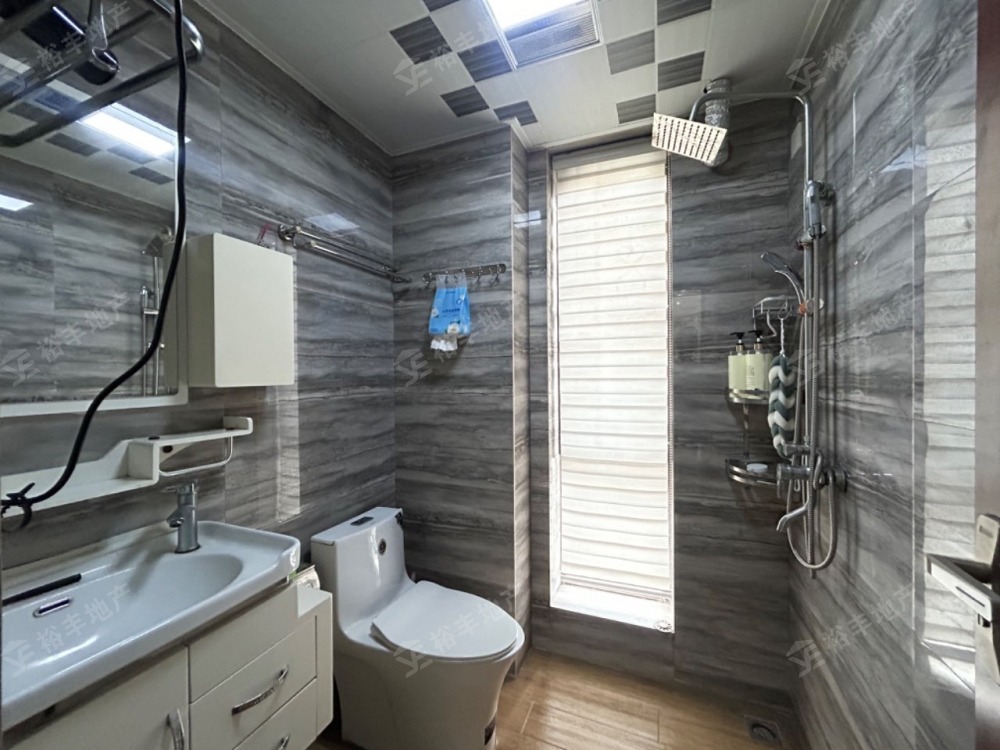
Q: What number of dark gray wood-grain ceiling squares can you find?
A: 9